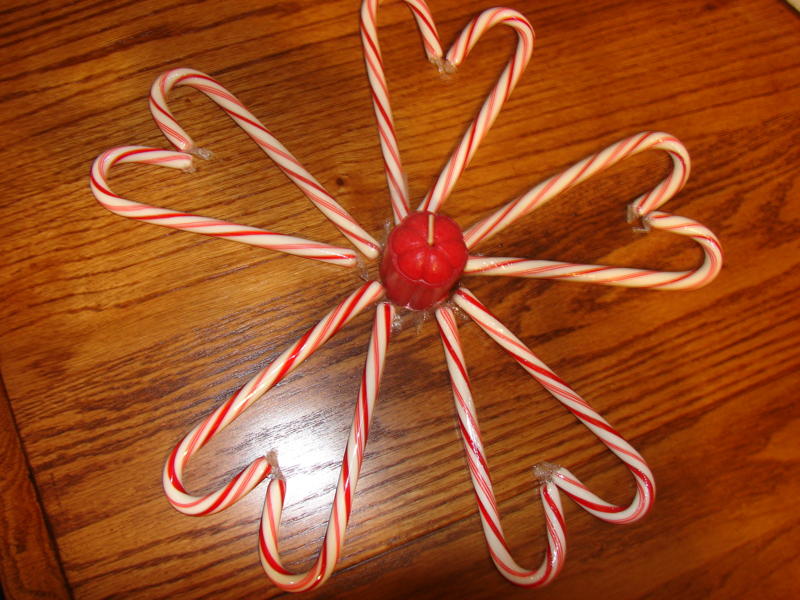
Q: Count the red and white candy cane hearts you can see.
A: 5